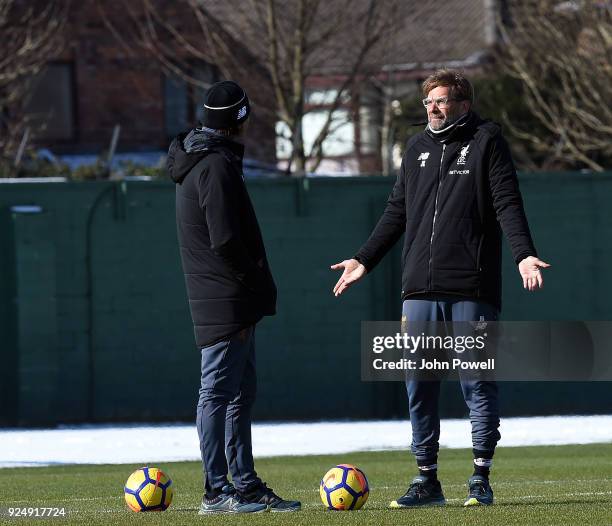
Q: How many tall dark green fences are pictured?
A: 1